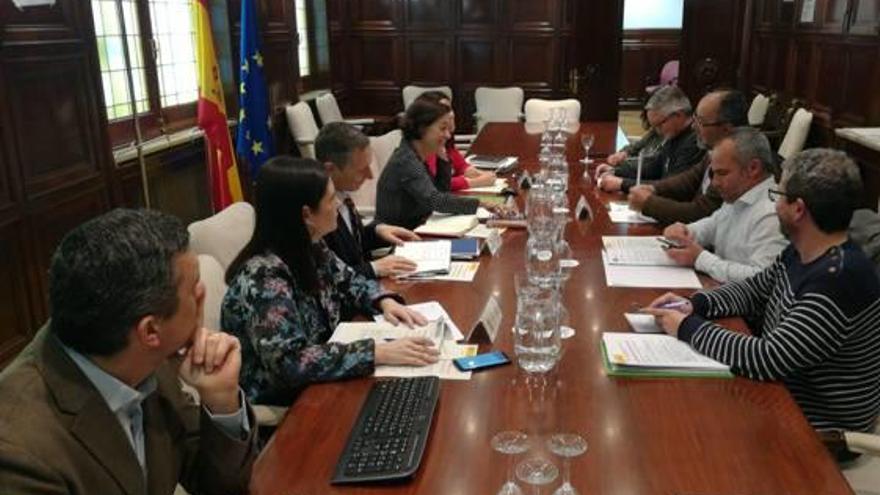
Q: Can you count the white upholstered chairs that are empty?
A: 7